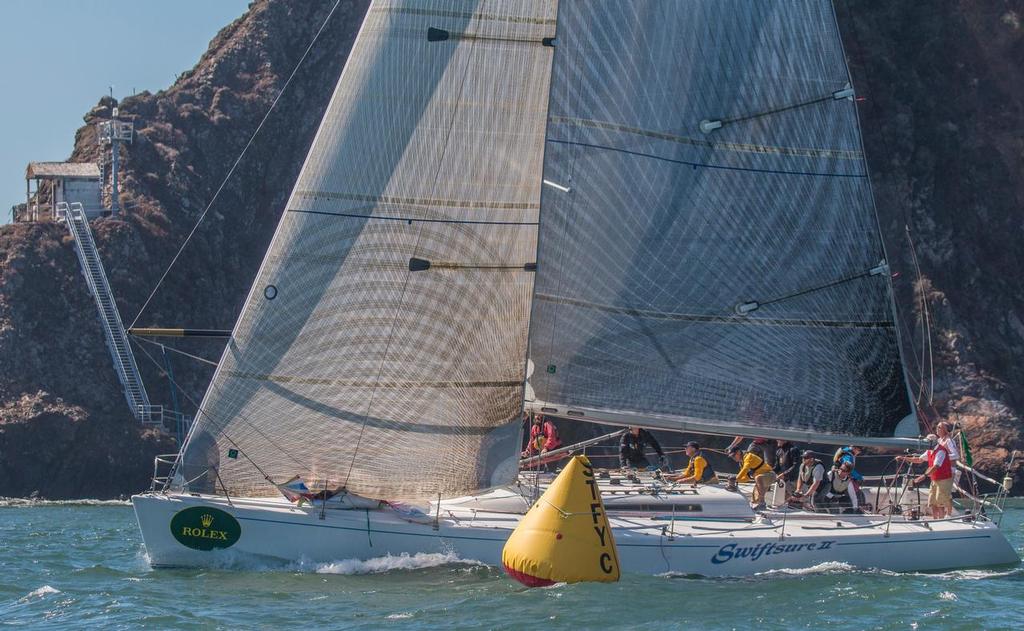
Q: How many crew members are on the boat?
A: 11